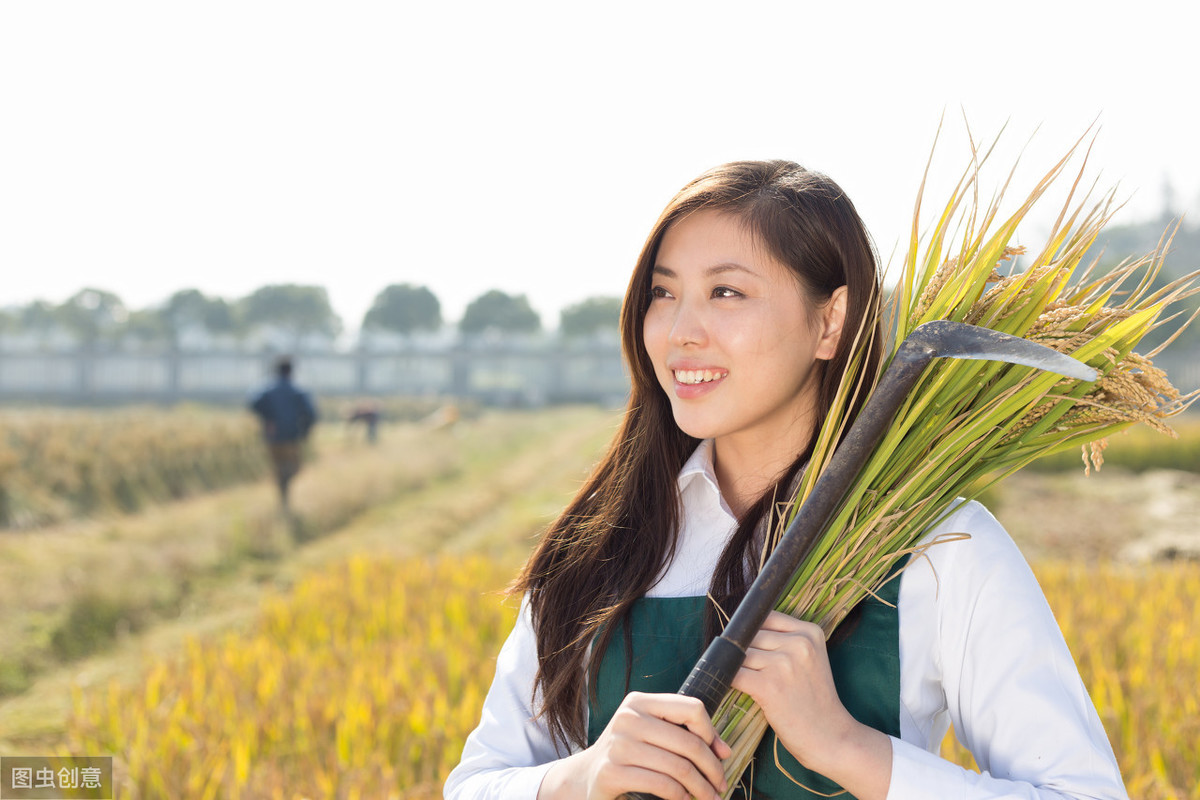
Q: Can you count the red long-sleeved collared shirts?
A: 0